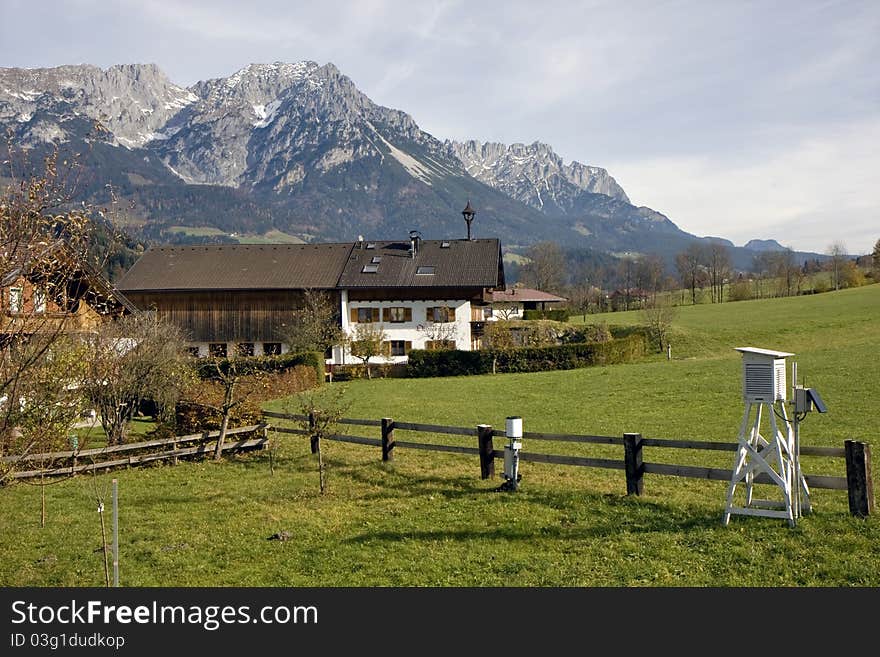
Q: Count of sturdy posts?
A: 5